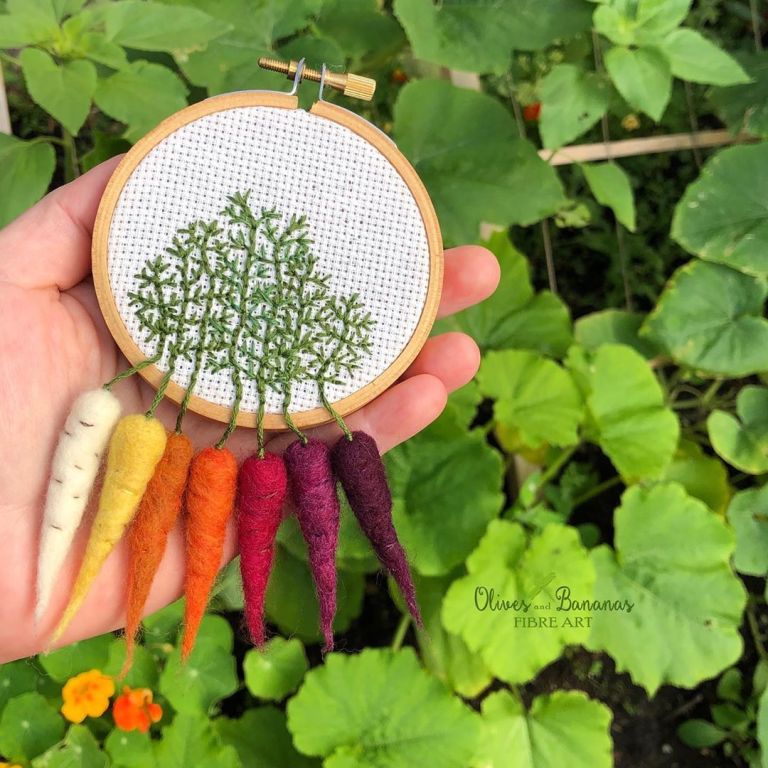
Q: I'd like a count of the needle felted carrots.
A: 7